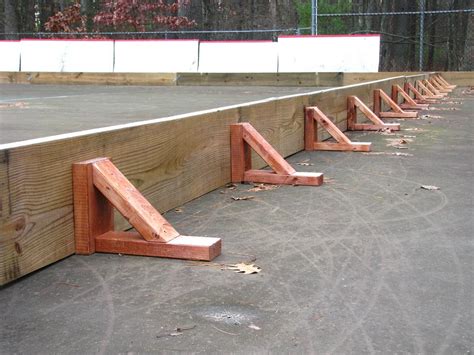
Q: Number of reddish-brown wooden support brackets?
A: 12